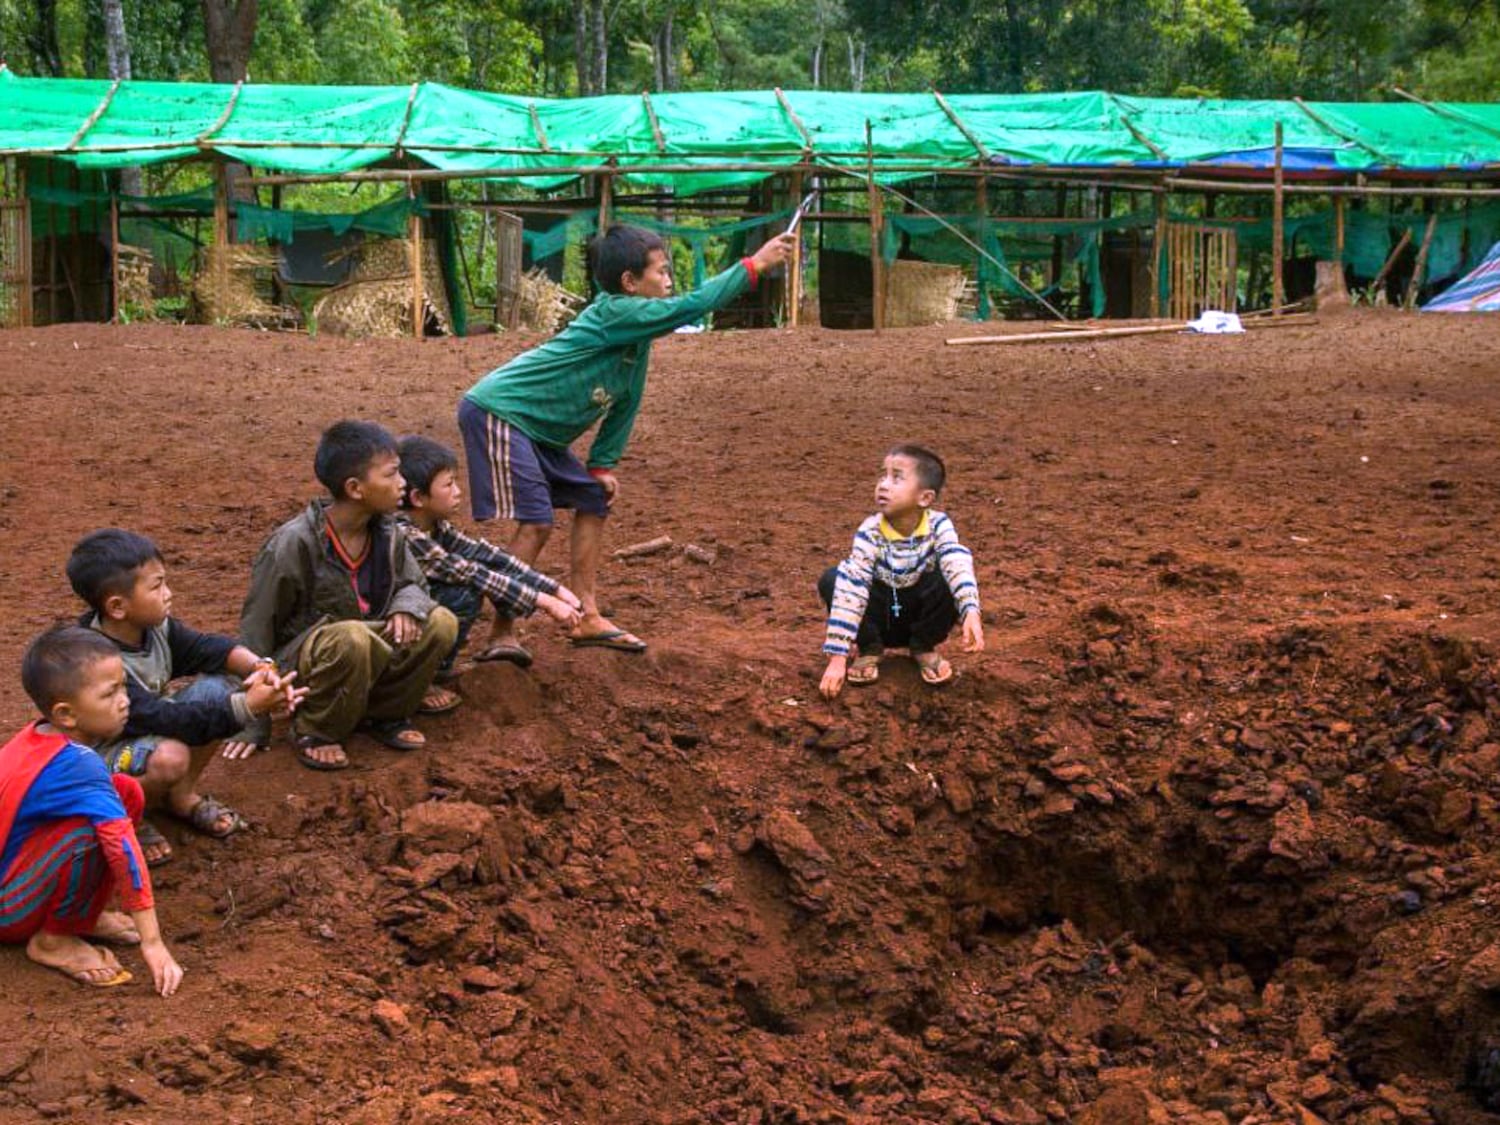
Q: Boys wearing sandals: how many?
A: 6